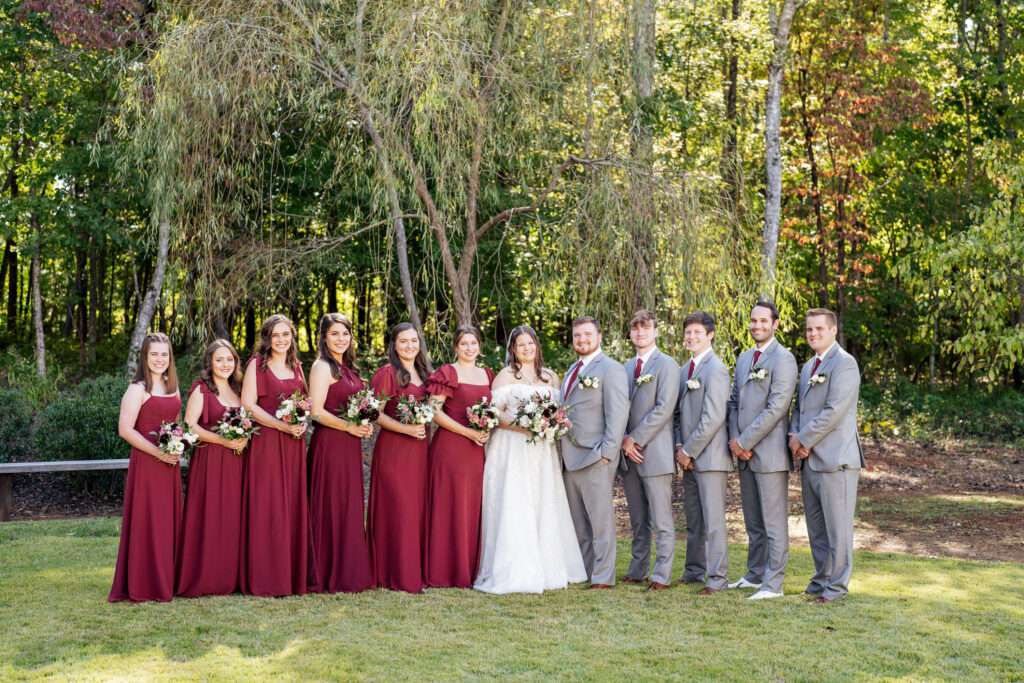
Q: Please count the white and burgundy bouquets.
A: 7